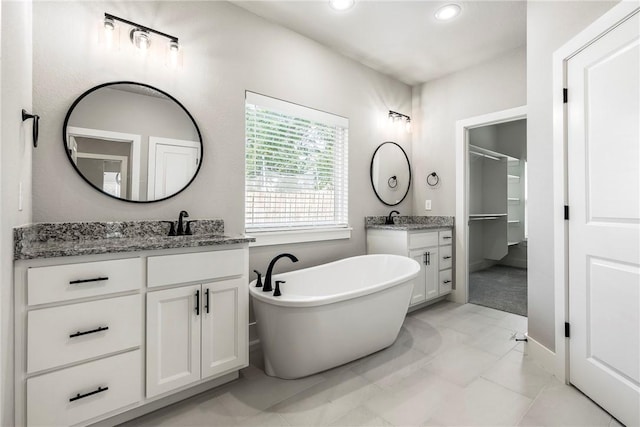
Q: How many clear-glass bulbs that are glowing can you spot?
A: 6